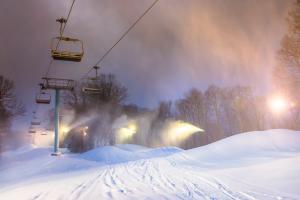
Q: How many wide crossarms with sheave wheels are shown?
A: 1